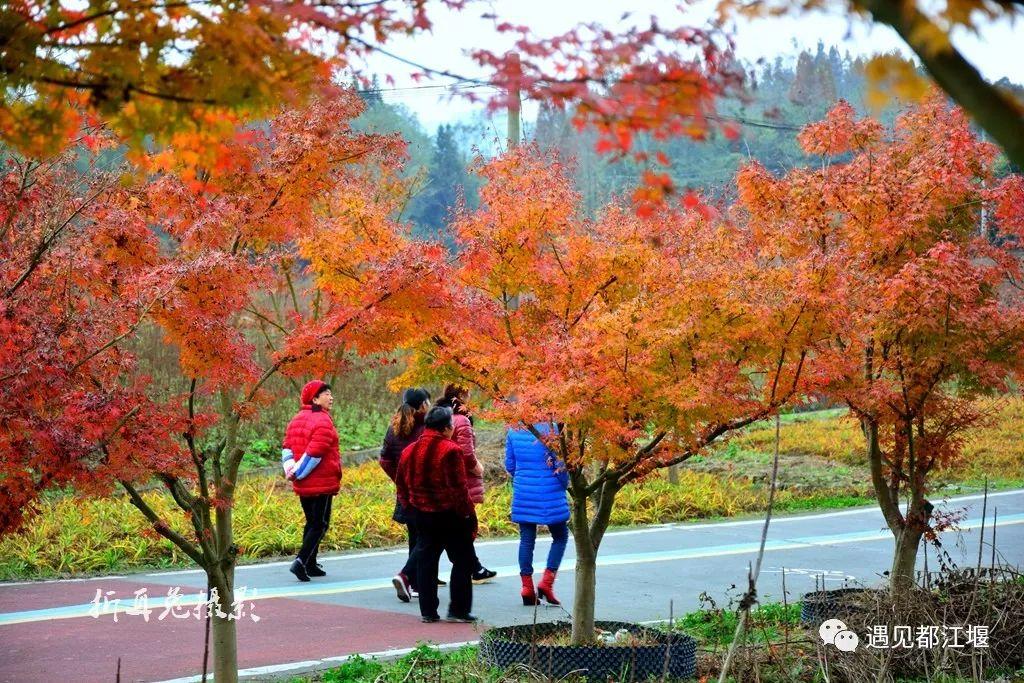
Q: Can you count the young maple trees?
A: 3